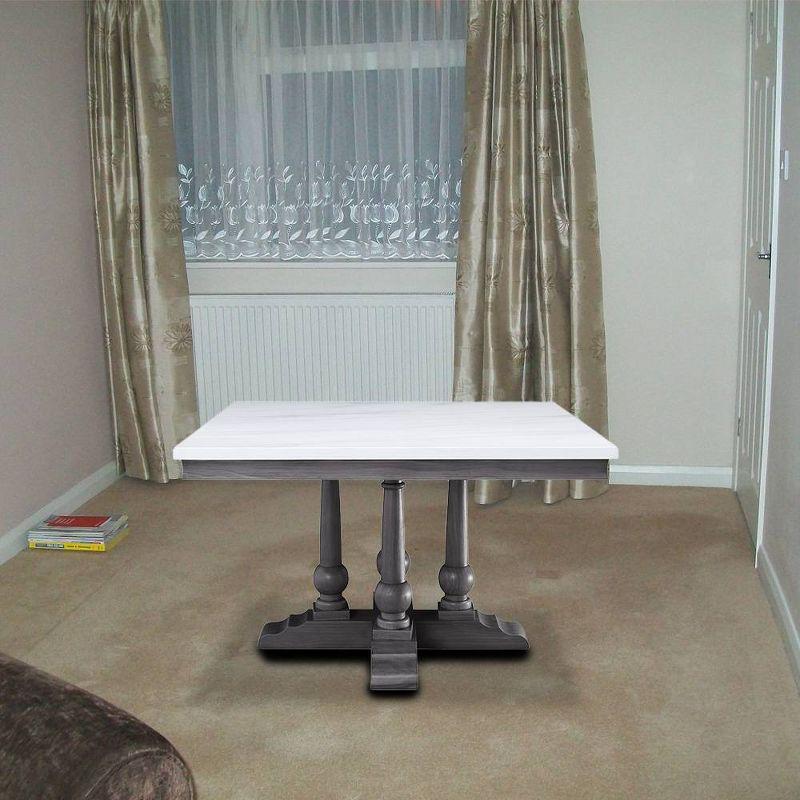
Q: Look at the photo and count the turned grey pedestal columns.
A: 4